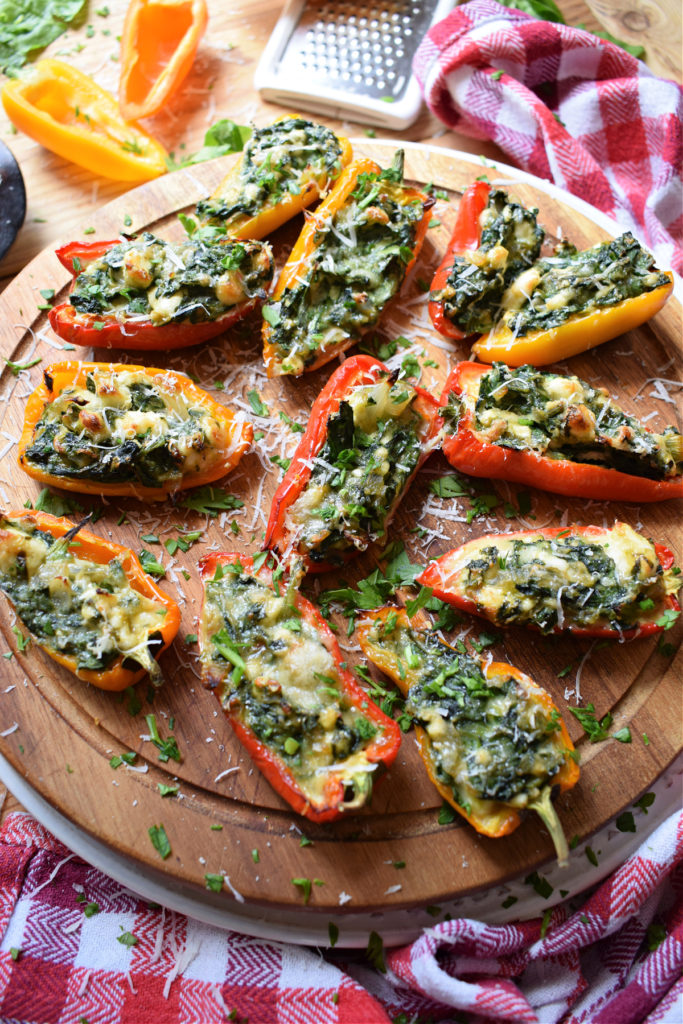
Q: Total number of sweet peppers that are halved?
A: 14